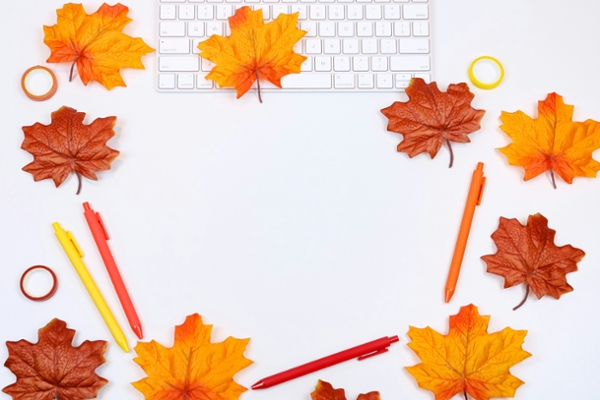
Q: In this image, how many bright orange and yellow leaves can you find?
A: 5